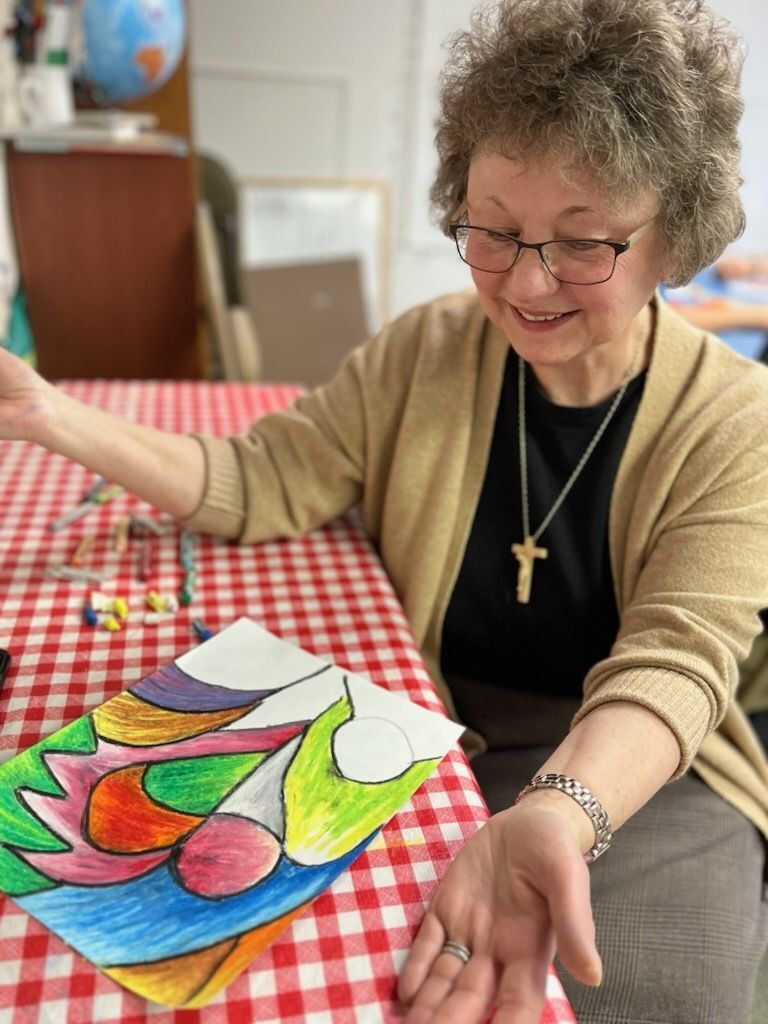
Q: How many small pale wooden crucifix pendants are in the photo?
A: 1